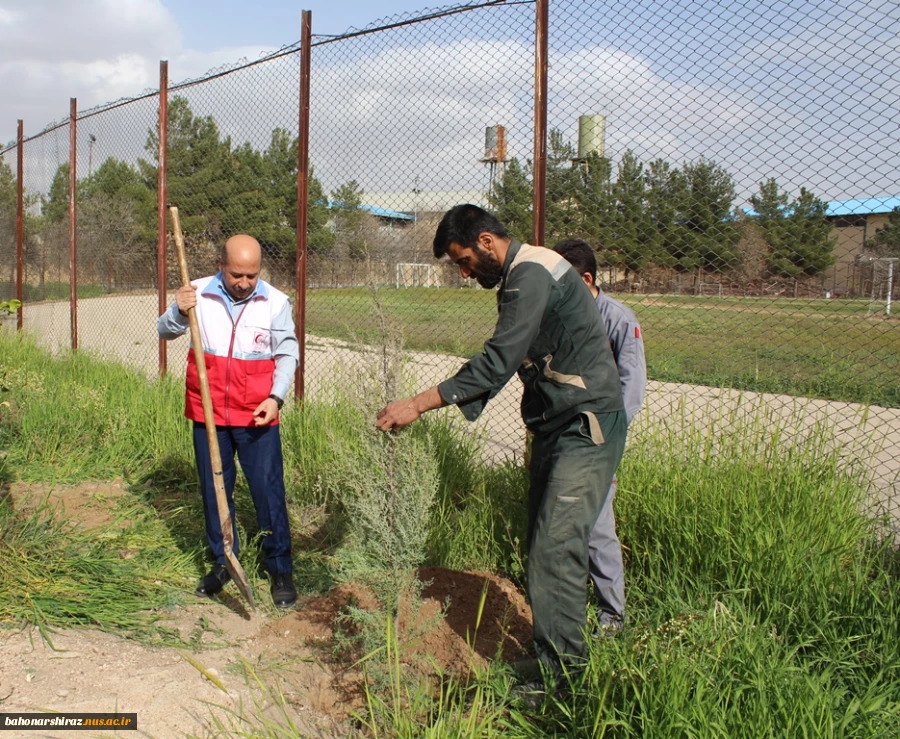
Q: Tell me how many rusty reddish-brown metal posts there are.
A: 5